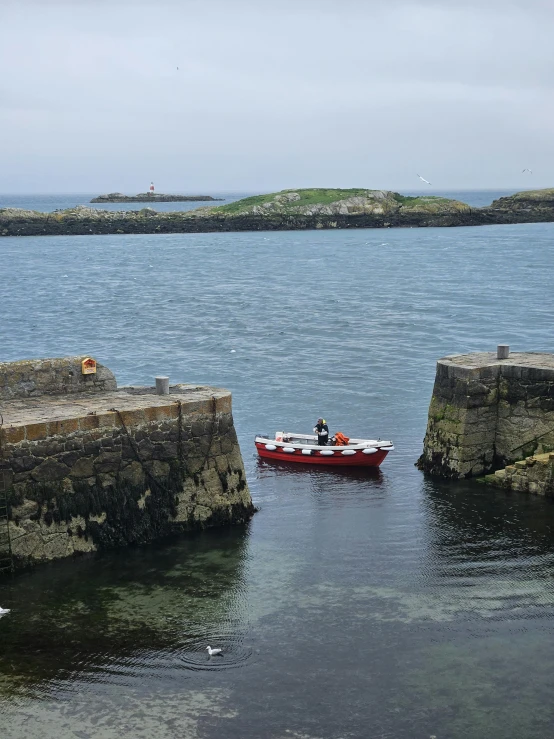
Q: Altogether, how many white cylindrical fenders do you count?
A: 7